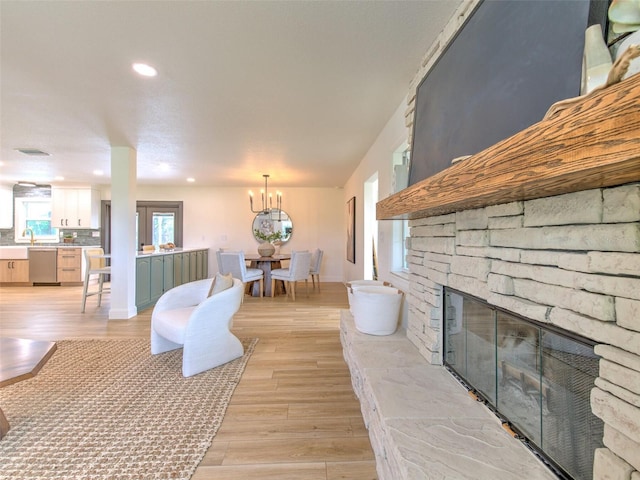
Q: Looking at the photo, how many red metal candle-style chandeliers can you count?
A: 0